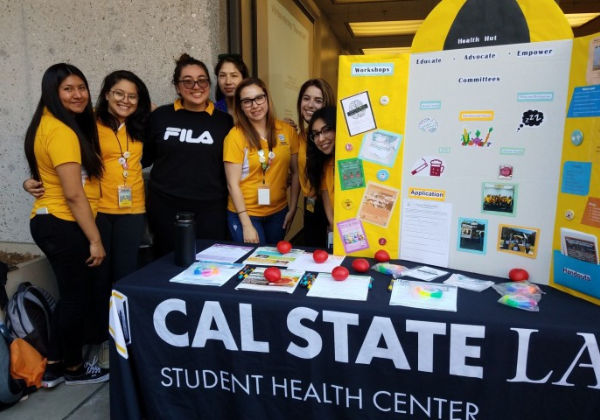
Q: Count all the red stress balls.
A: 7